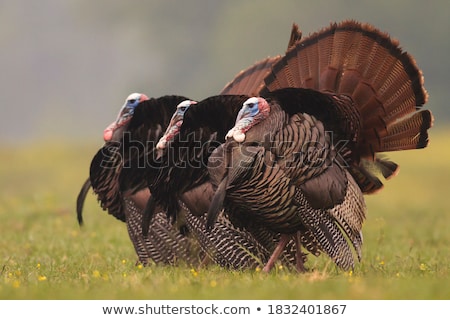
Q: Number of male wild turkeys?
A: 3